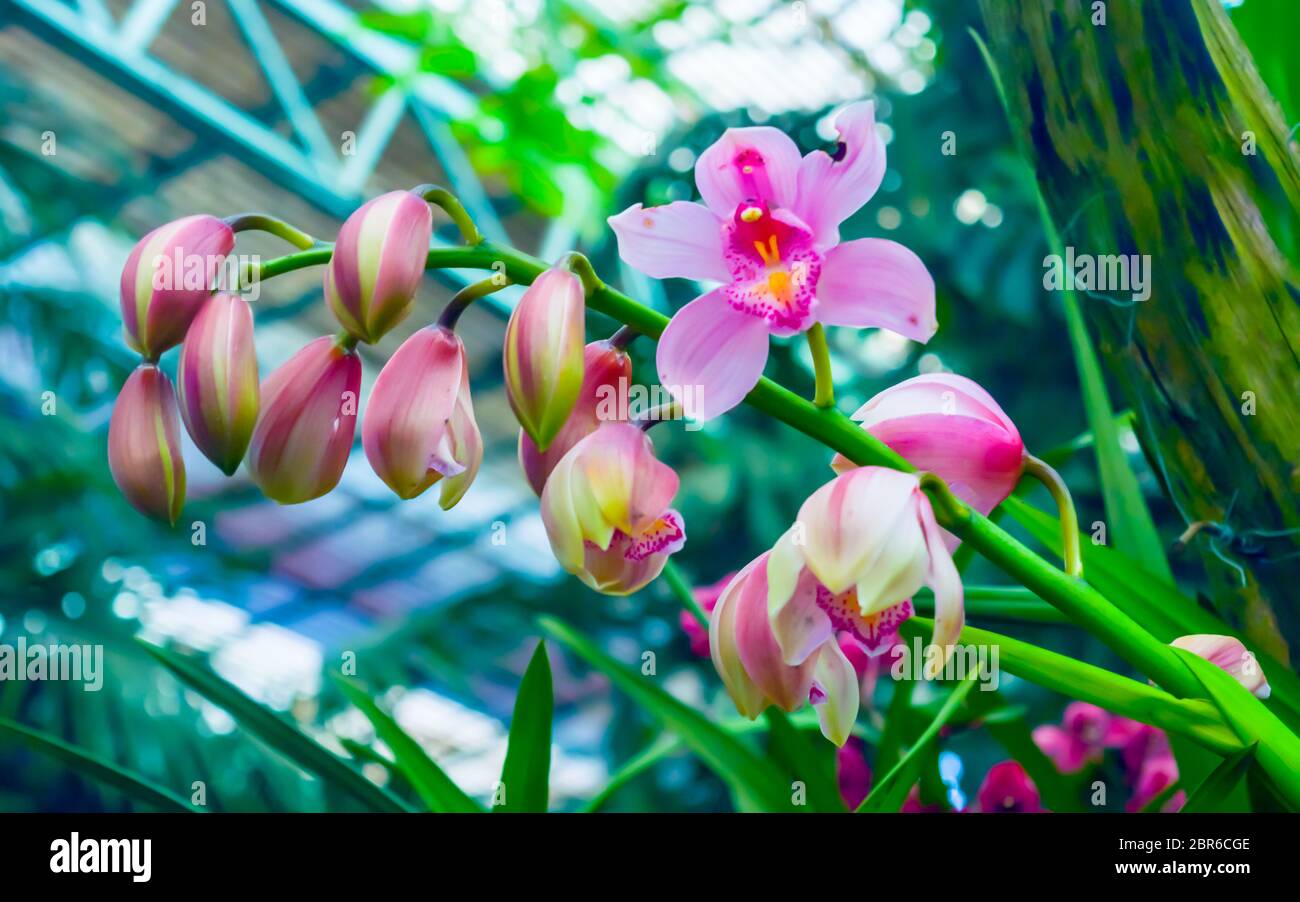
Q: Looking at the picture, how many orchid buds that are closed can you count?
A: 7